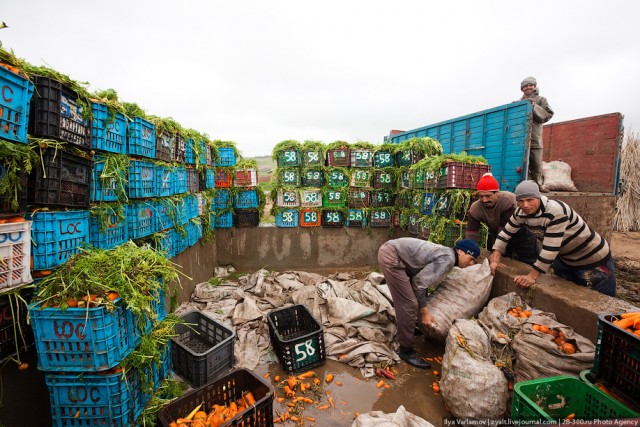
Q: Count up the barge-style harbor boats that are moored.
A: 0